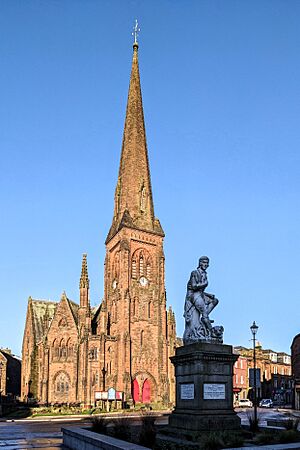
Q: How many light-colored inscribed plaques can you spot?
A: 2